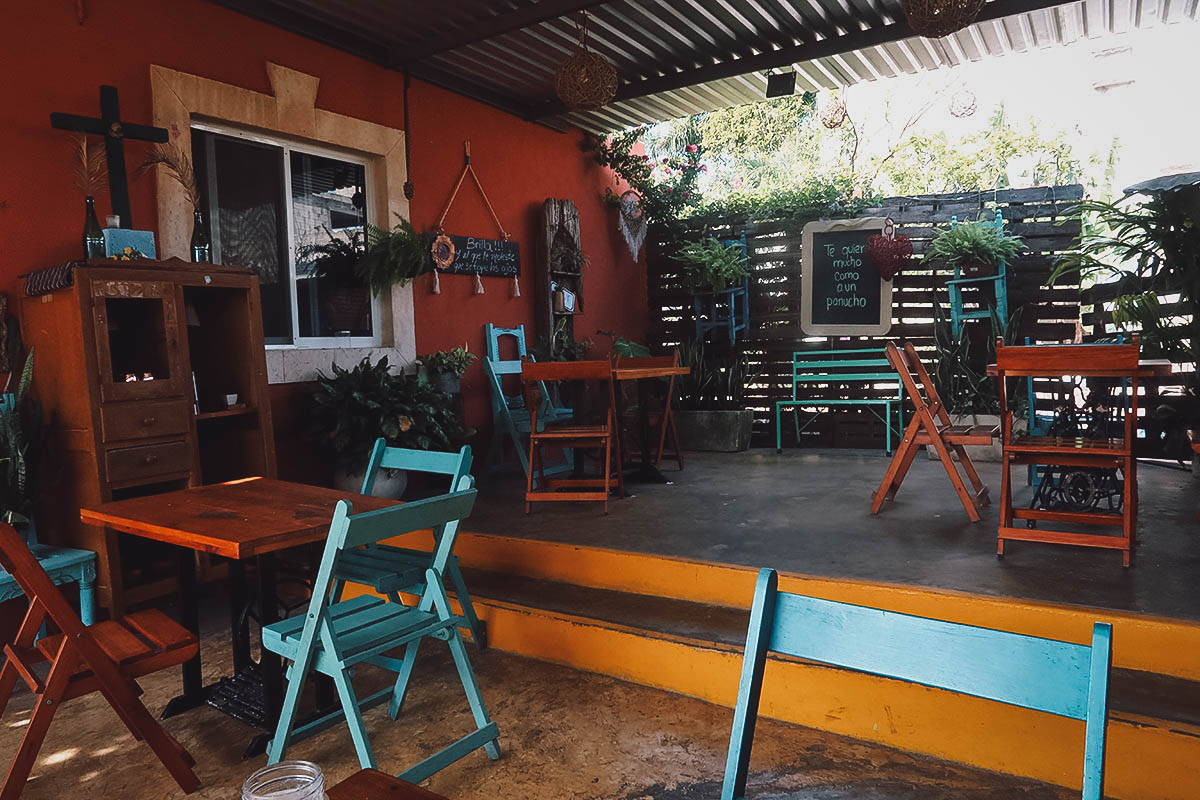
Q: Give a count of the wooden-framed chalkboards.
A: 1